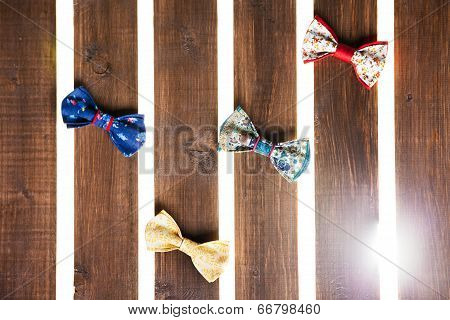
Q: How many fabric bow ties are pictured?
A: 4